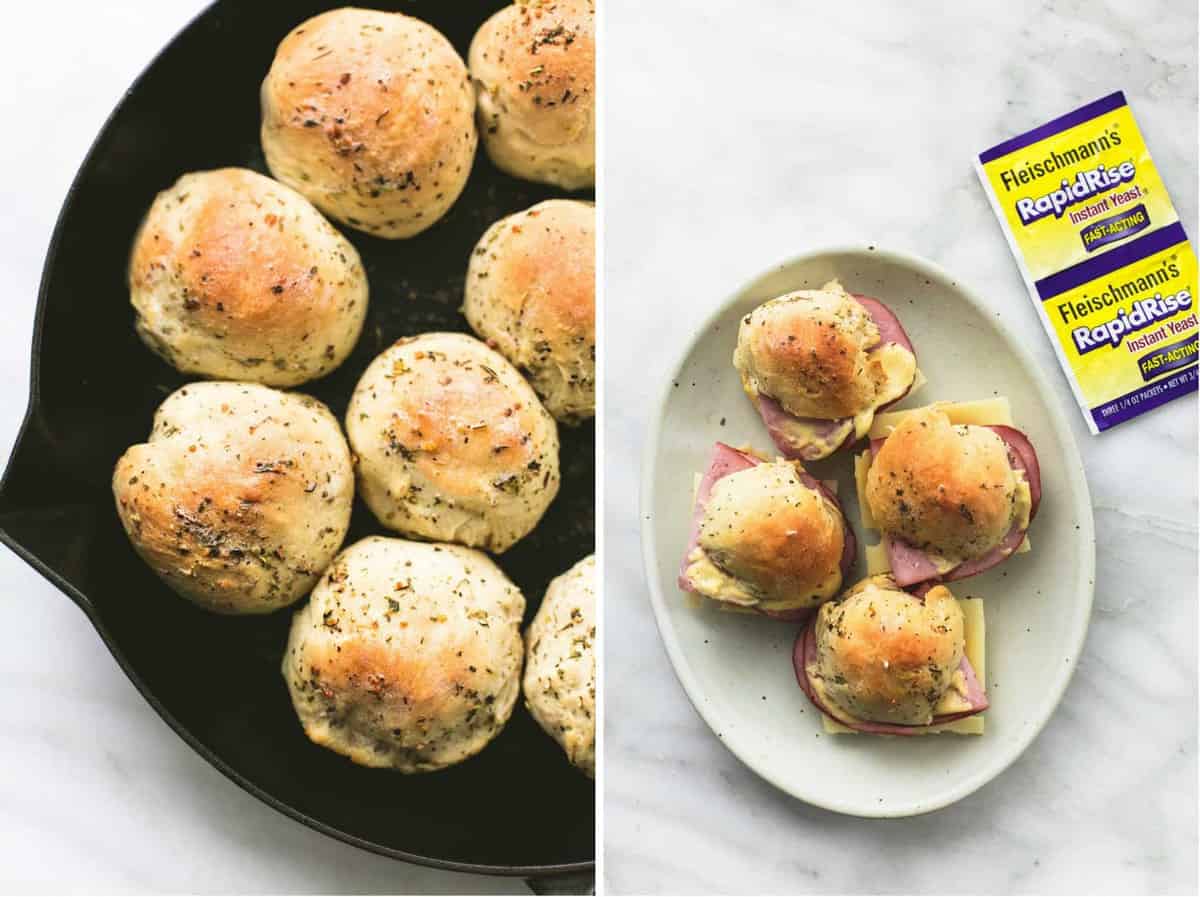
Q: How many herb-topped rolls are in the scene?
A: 12